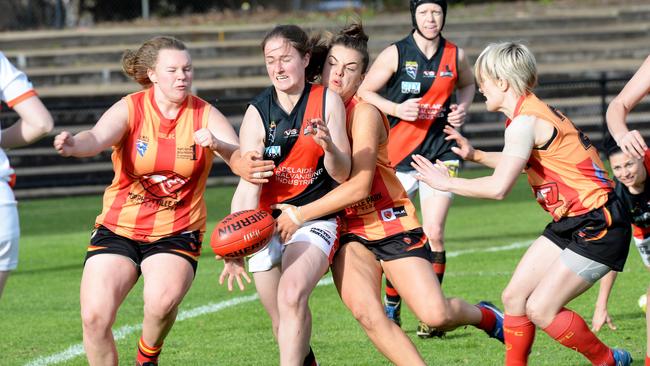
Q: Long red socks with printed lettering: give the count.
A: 2